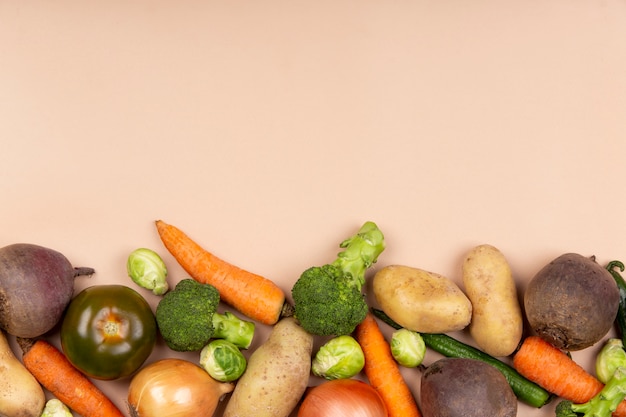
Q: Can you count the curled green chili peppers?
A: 1